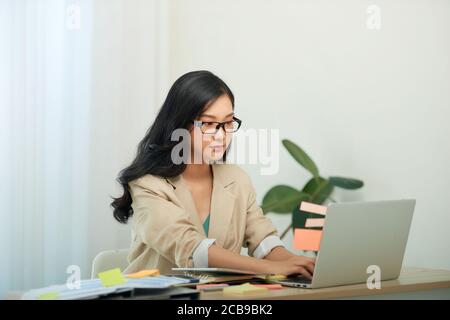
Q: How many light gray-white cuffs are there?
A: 2